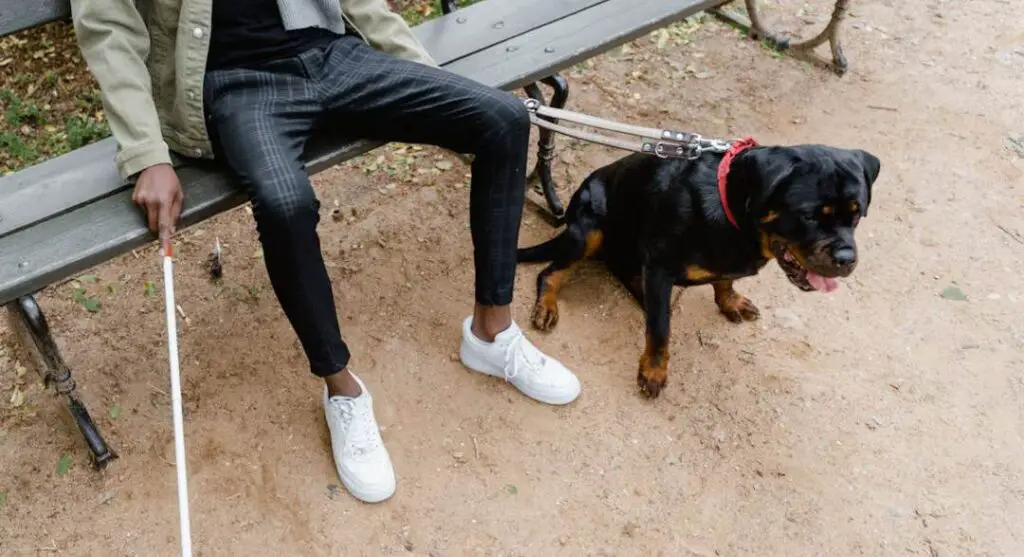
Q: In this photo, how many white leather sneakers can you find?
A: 2